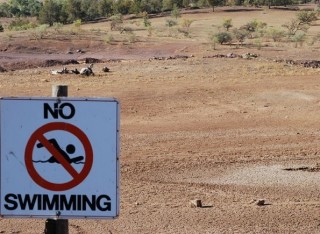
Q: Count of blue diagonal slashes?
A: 0